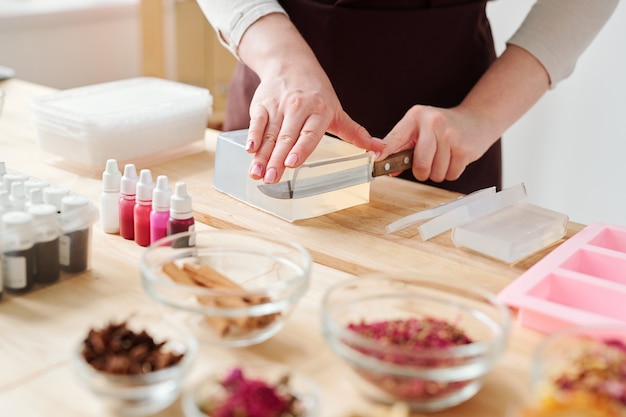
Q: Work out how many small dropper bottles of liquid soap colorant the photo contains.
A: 5